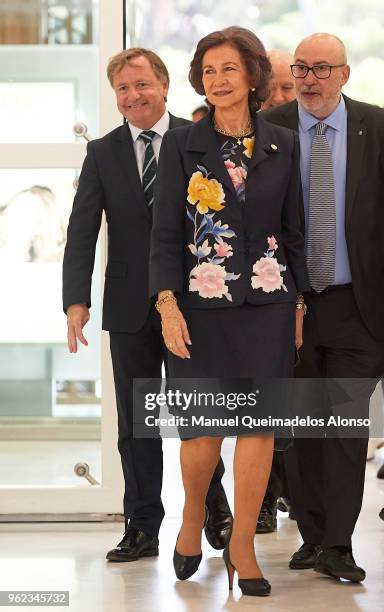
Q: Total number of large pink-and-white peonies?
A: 2